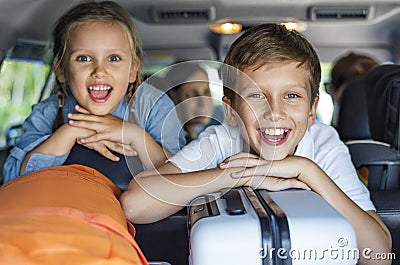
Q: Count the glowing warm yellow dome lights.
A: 2